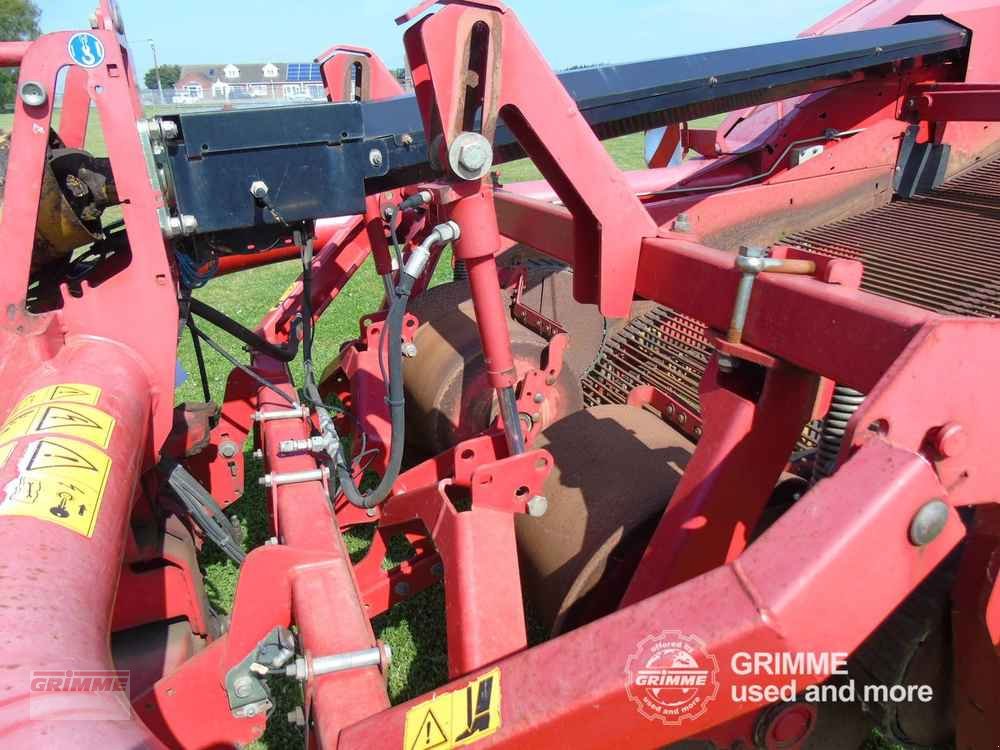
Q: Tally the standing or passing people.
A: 0